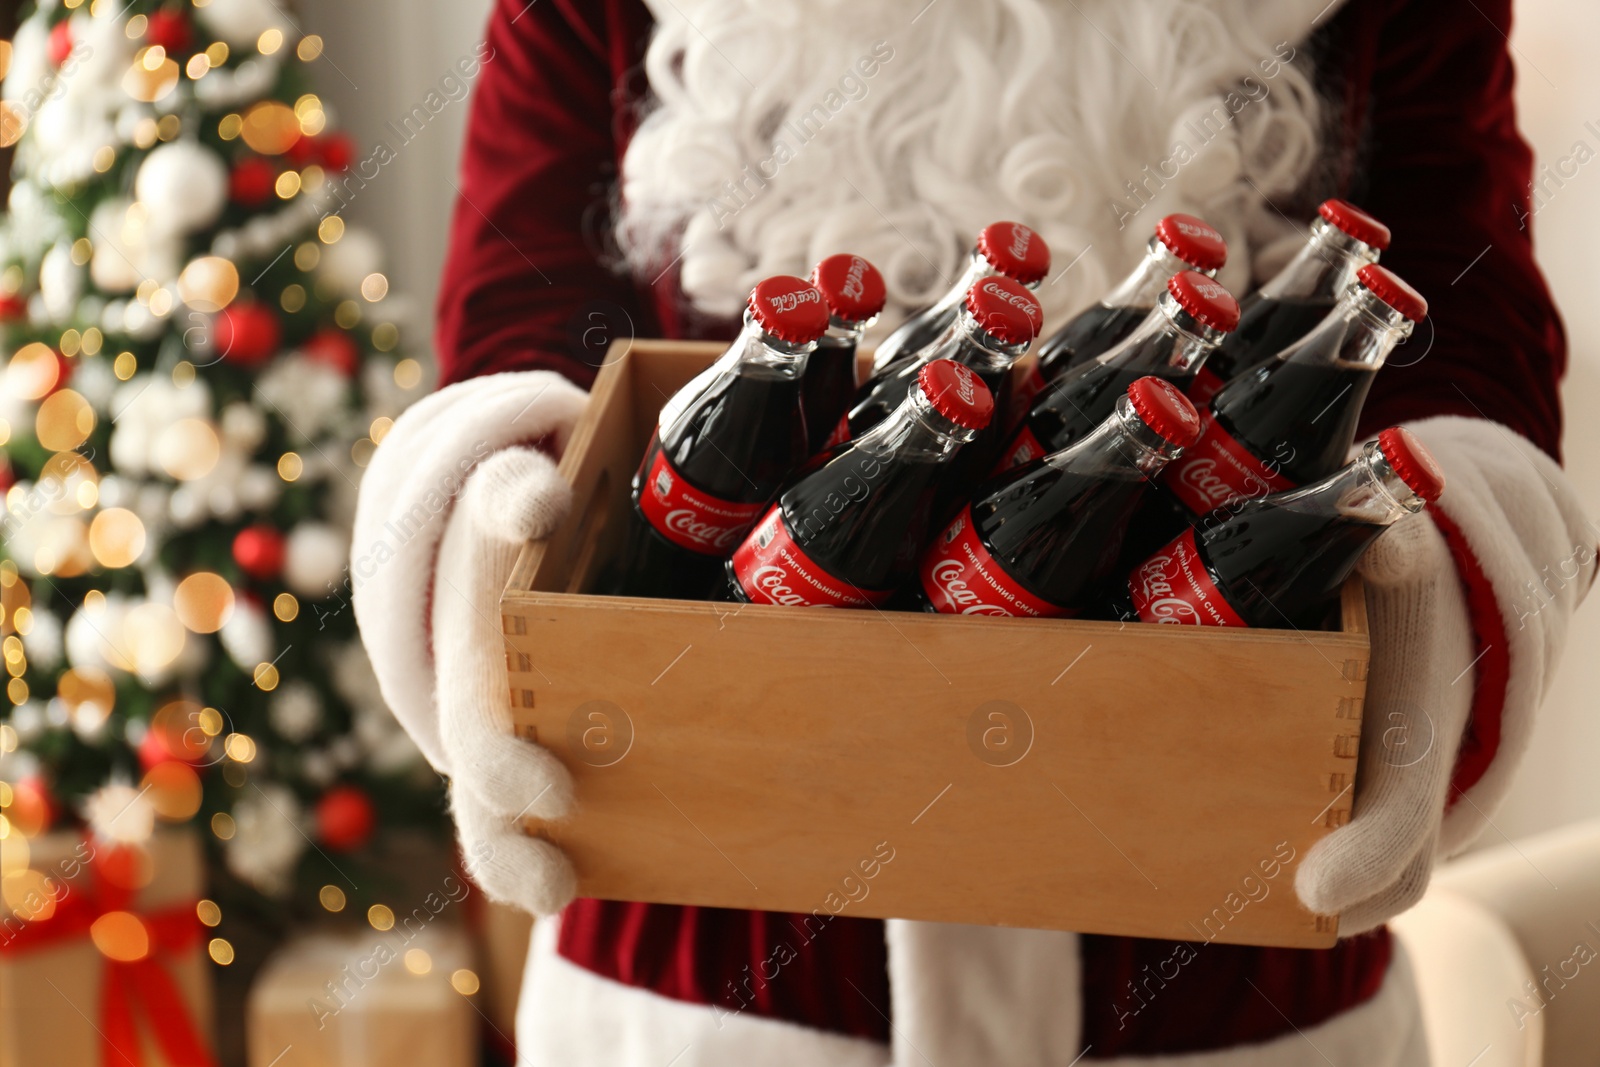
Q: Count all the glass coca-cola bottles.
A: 11